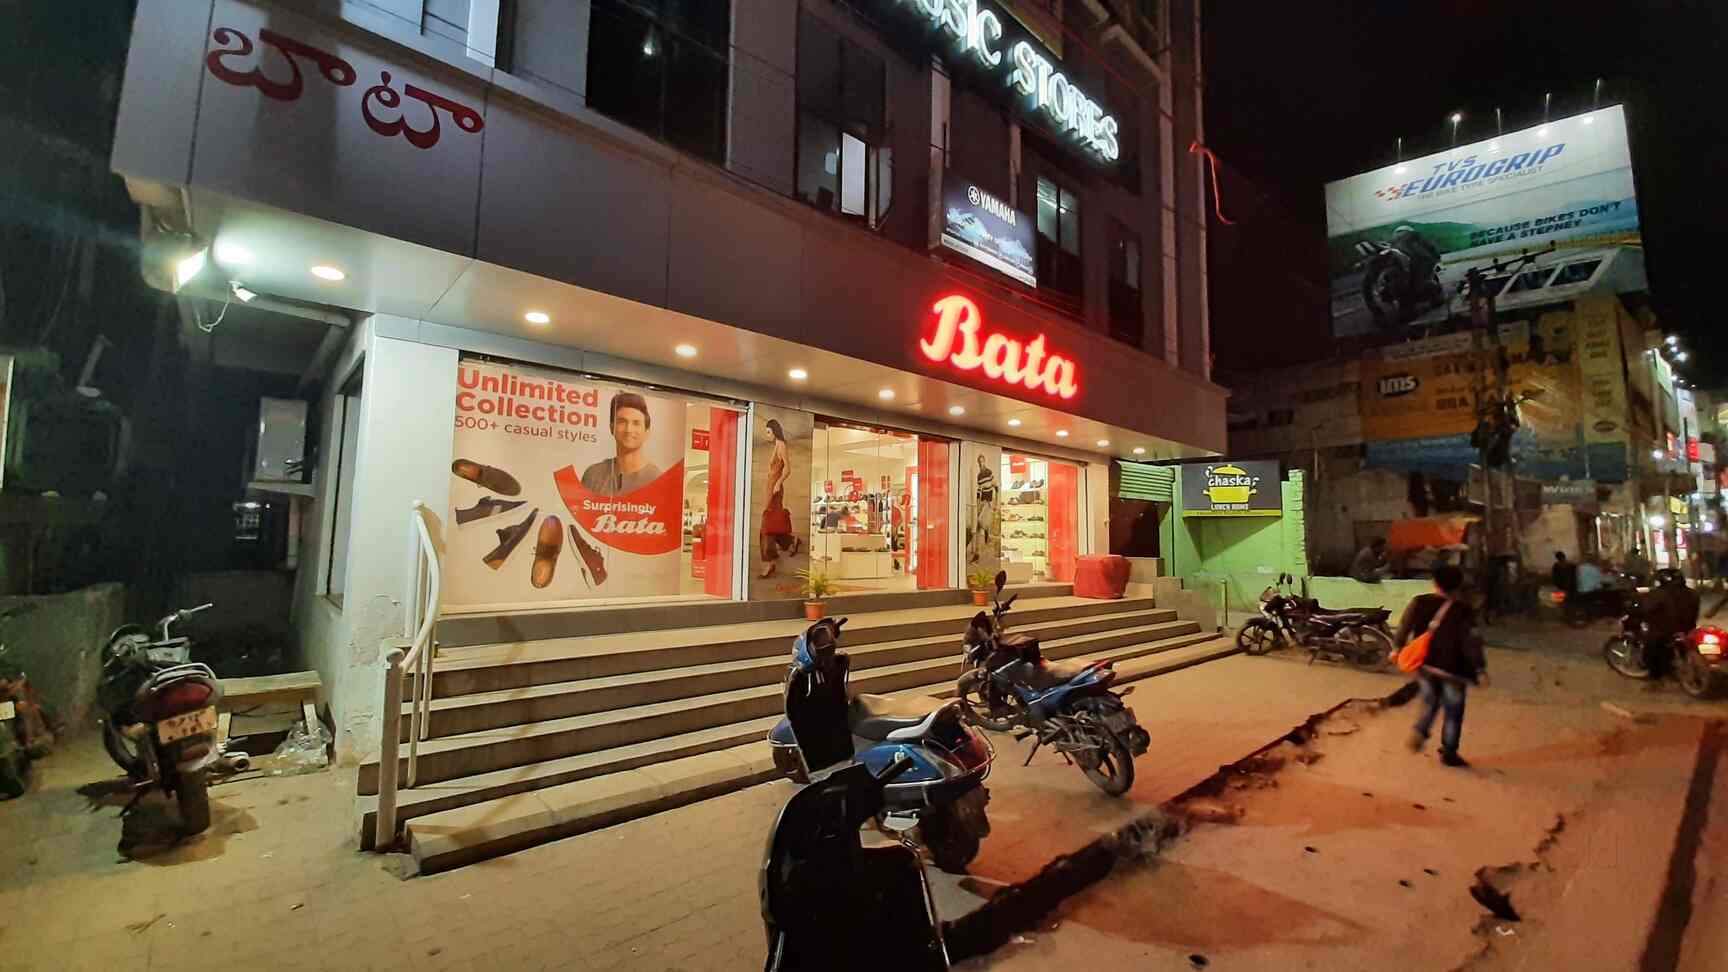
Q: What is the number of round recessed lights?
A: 10